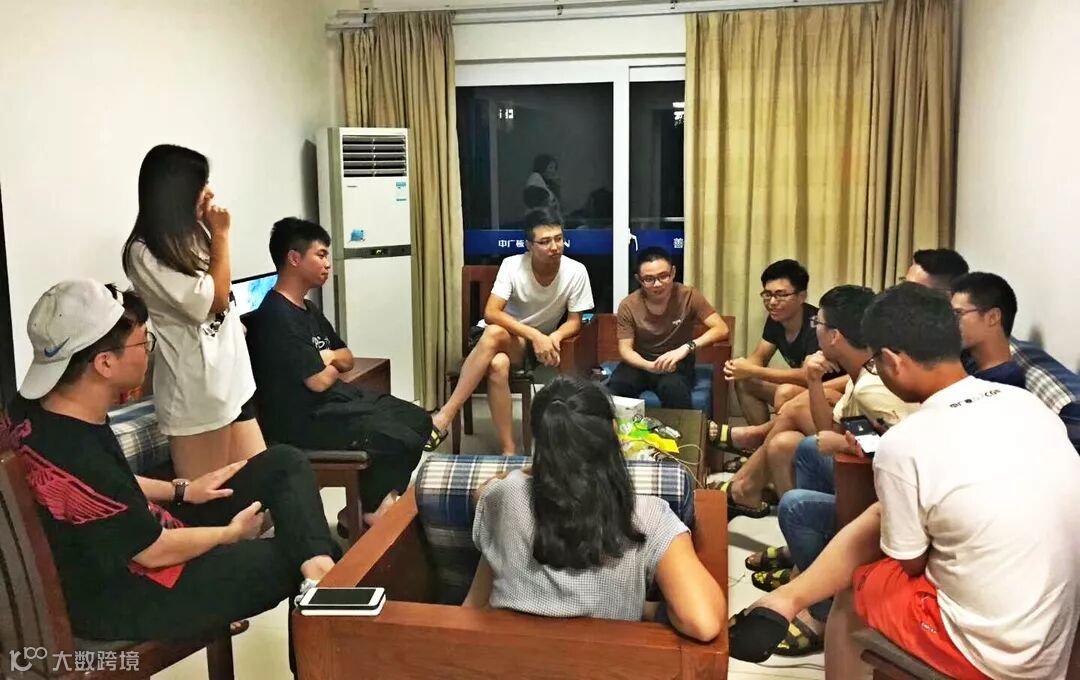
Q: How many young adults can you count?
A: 11